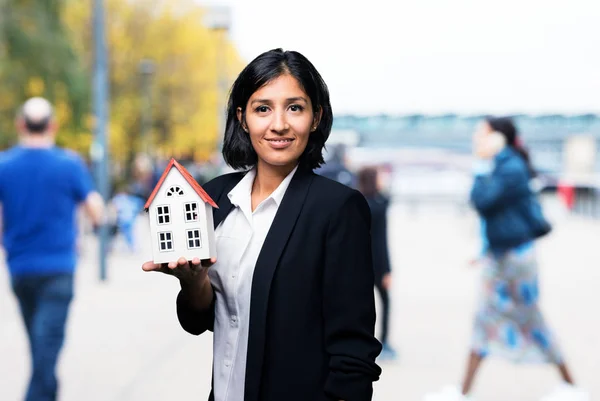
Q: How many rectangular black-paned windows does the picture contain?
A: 4